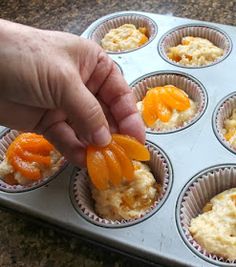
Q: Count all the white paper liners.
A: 7